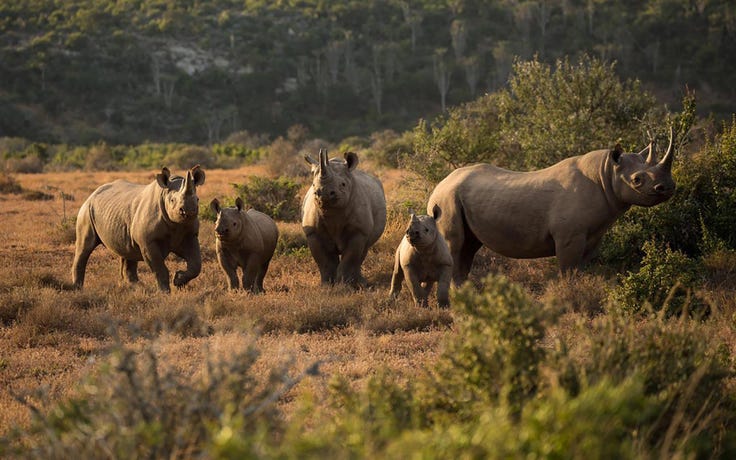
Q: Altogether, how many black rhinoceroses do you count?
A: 5